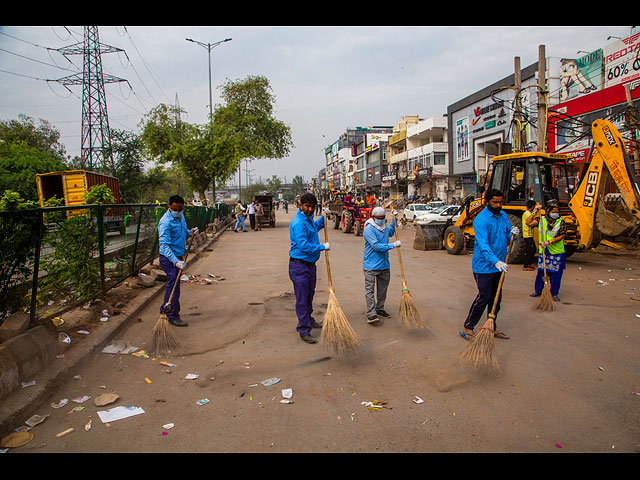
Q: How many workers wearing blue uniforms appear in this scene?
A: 4